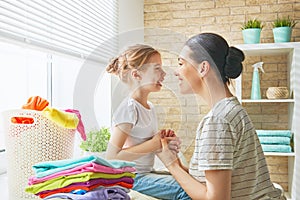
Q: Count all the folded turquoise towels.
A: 3